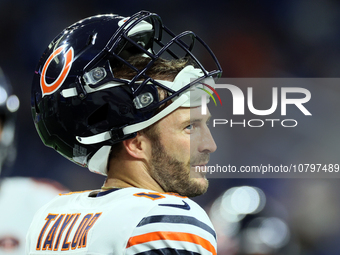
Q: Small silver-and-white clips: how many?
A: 2